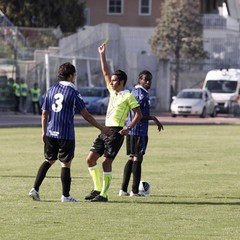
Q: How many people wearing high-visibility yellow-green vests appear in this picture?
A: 3